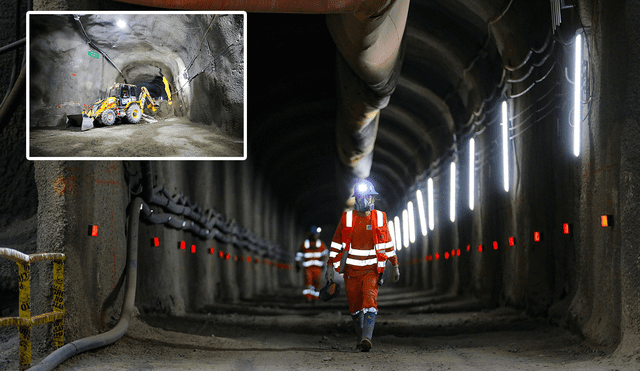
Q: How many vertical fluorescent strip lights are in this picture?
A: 10